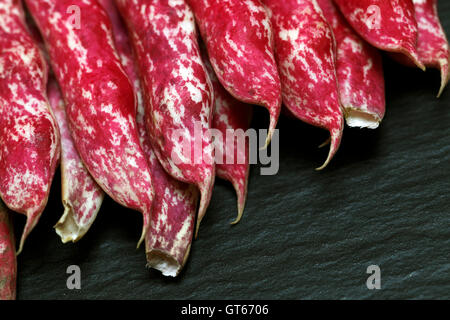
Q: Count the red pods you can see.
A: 12